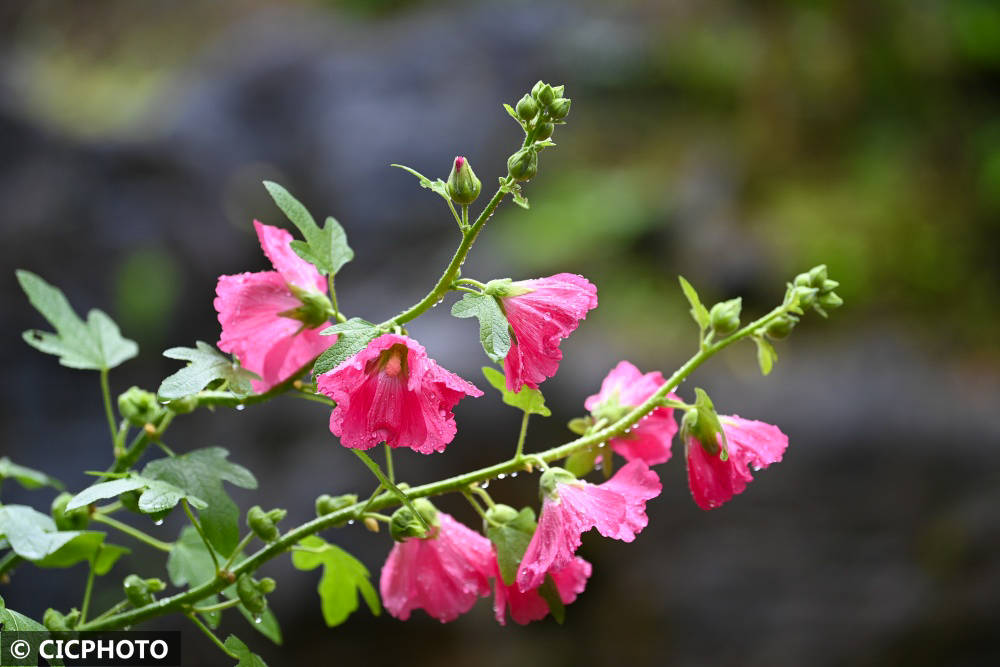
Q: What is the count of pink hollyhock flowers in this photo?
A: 8